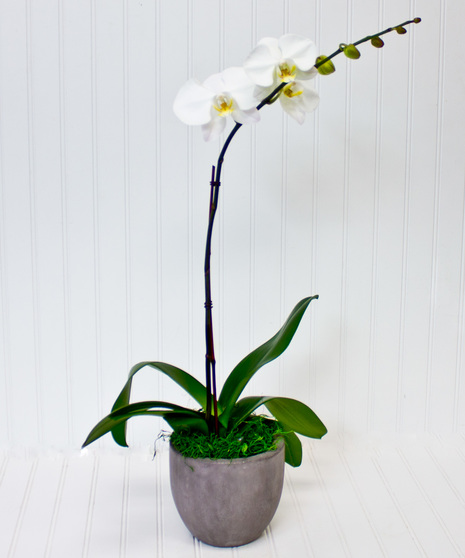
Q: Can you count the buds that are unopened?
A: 5